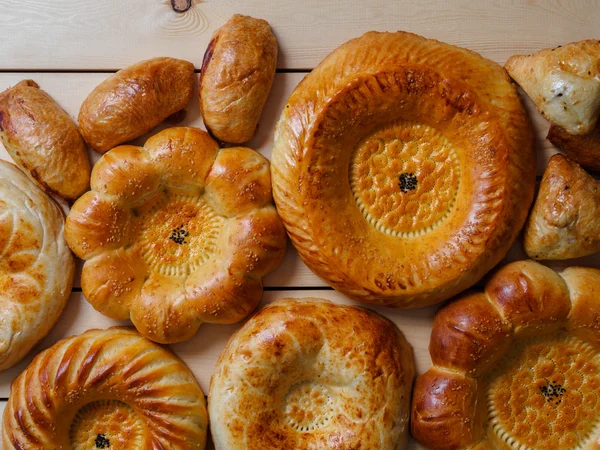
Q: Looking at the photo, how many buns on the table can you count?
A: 12